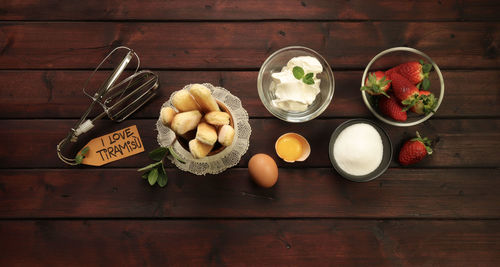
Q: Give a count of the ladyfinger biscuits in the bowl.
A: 8